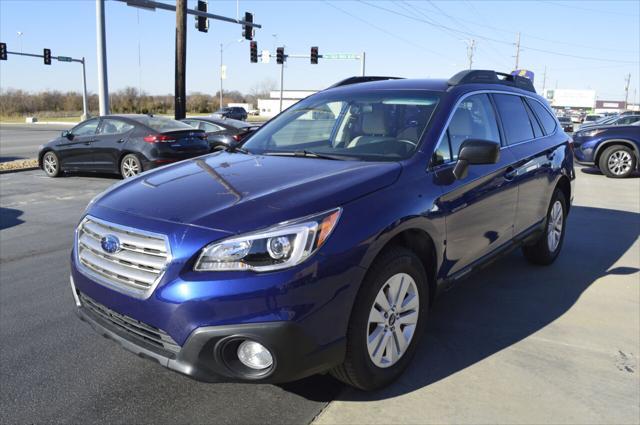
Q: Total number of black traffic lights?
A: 7